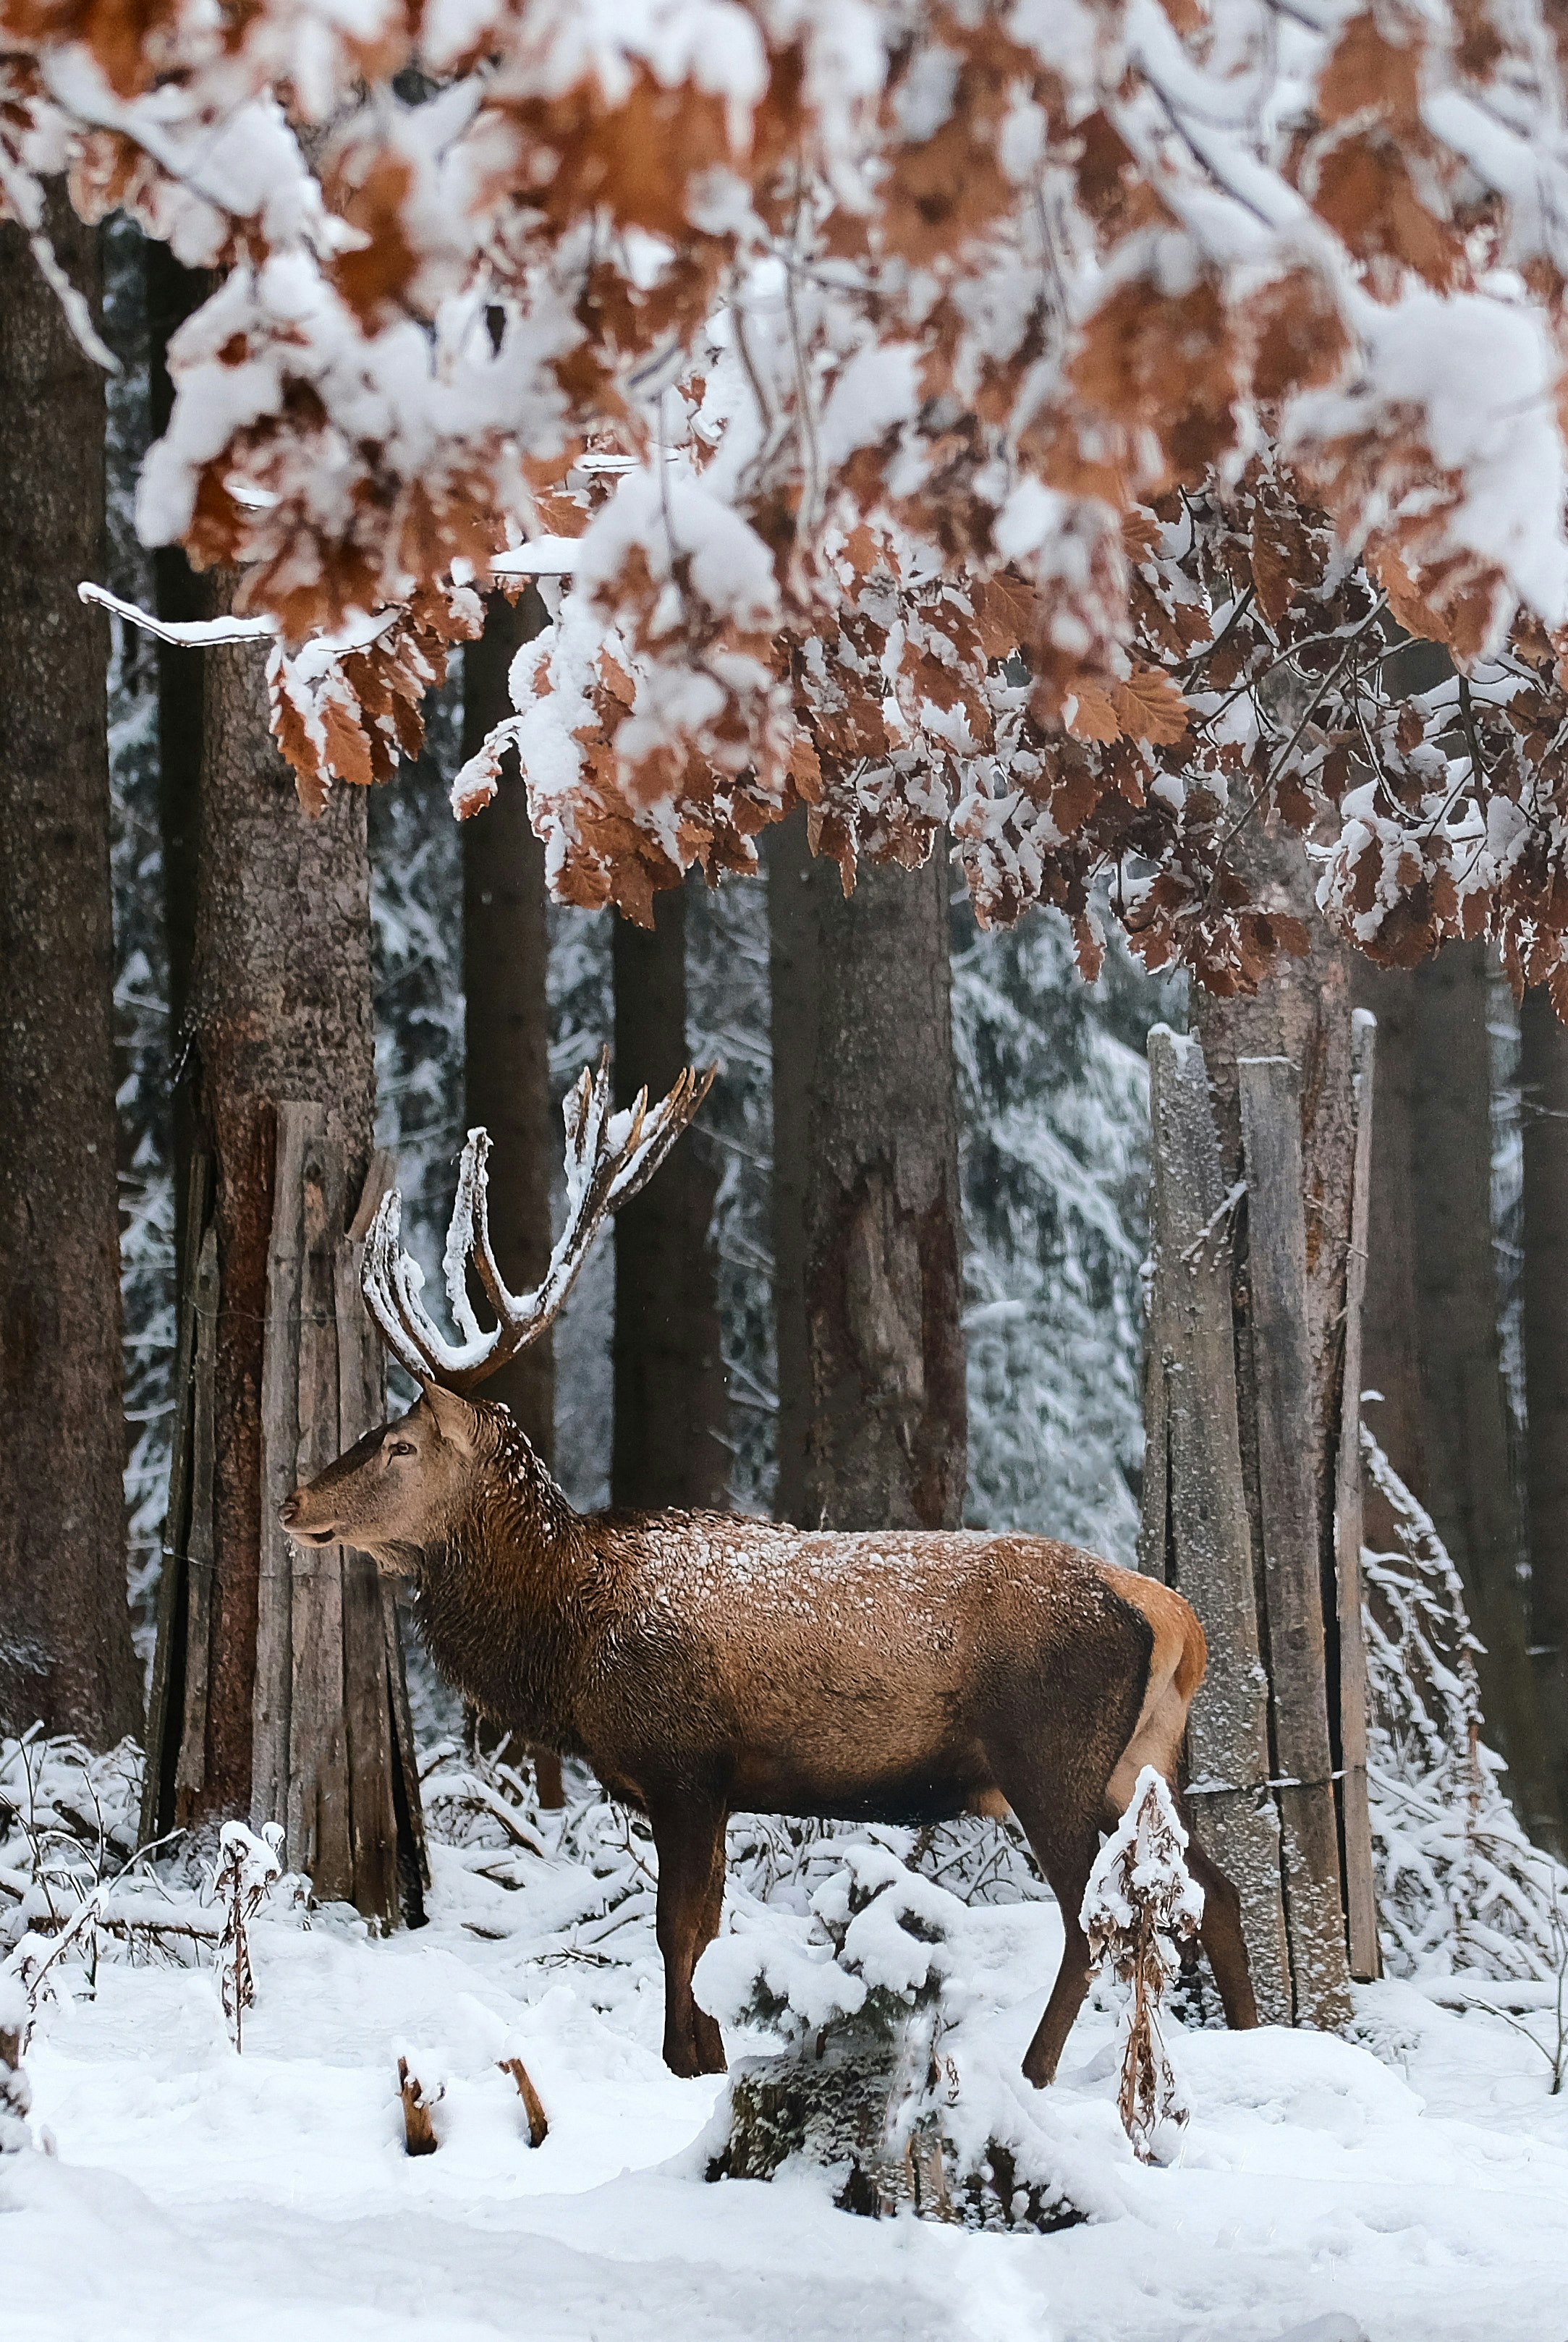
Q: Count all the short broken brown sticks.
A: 2